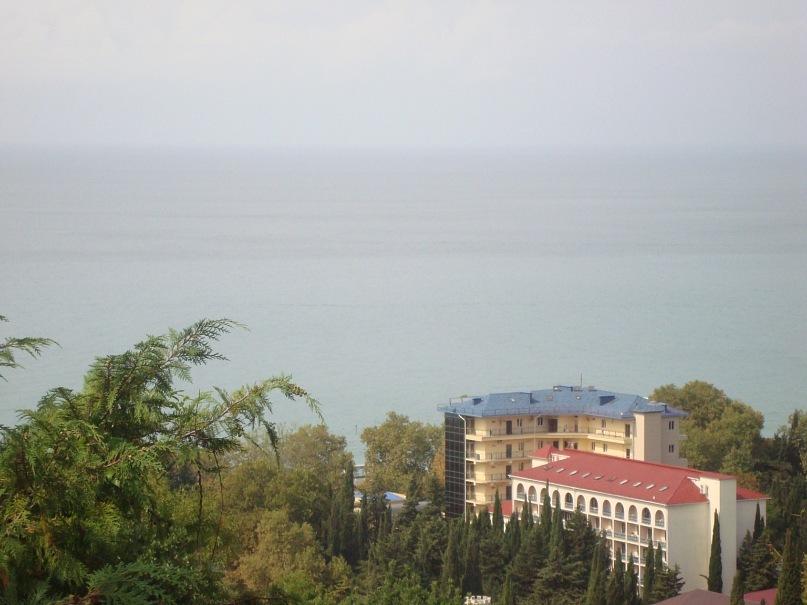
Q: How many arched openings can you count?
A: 12